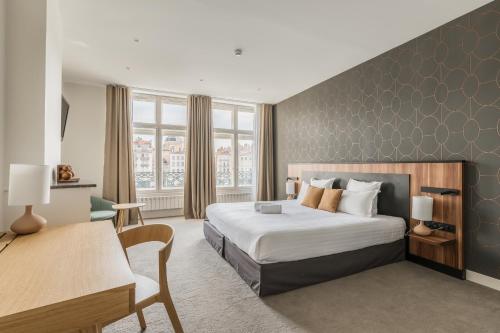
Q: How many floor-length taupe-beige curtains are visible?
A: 3